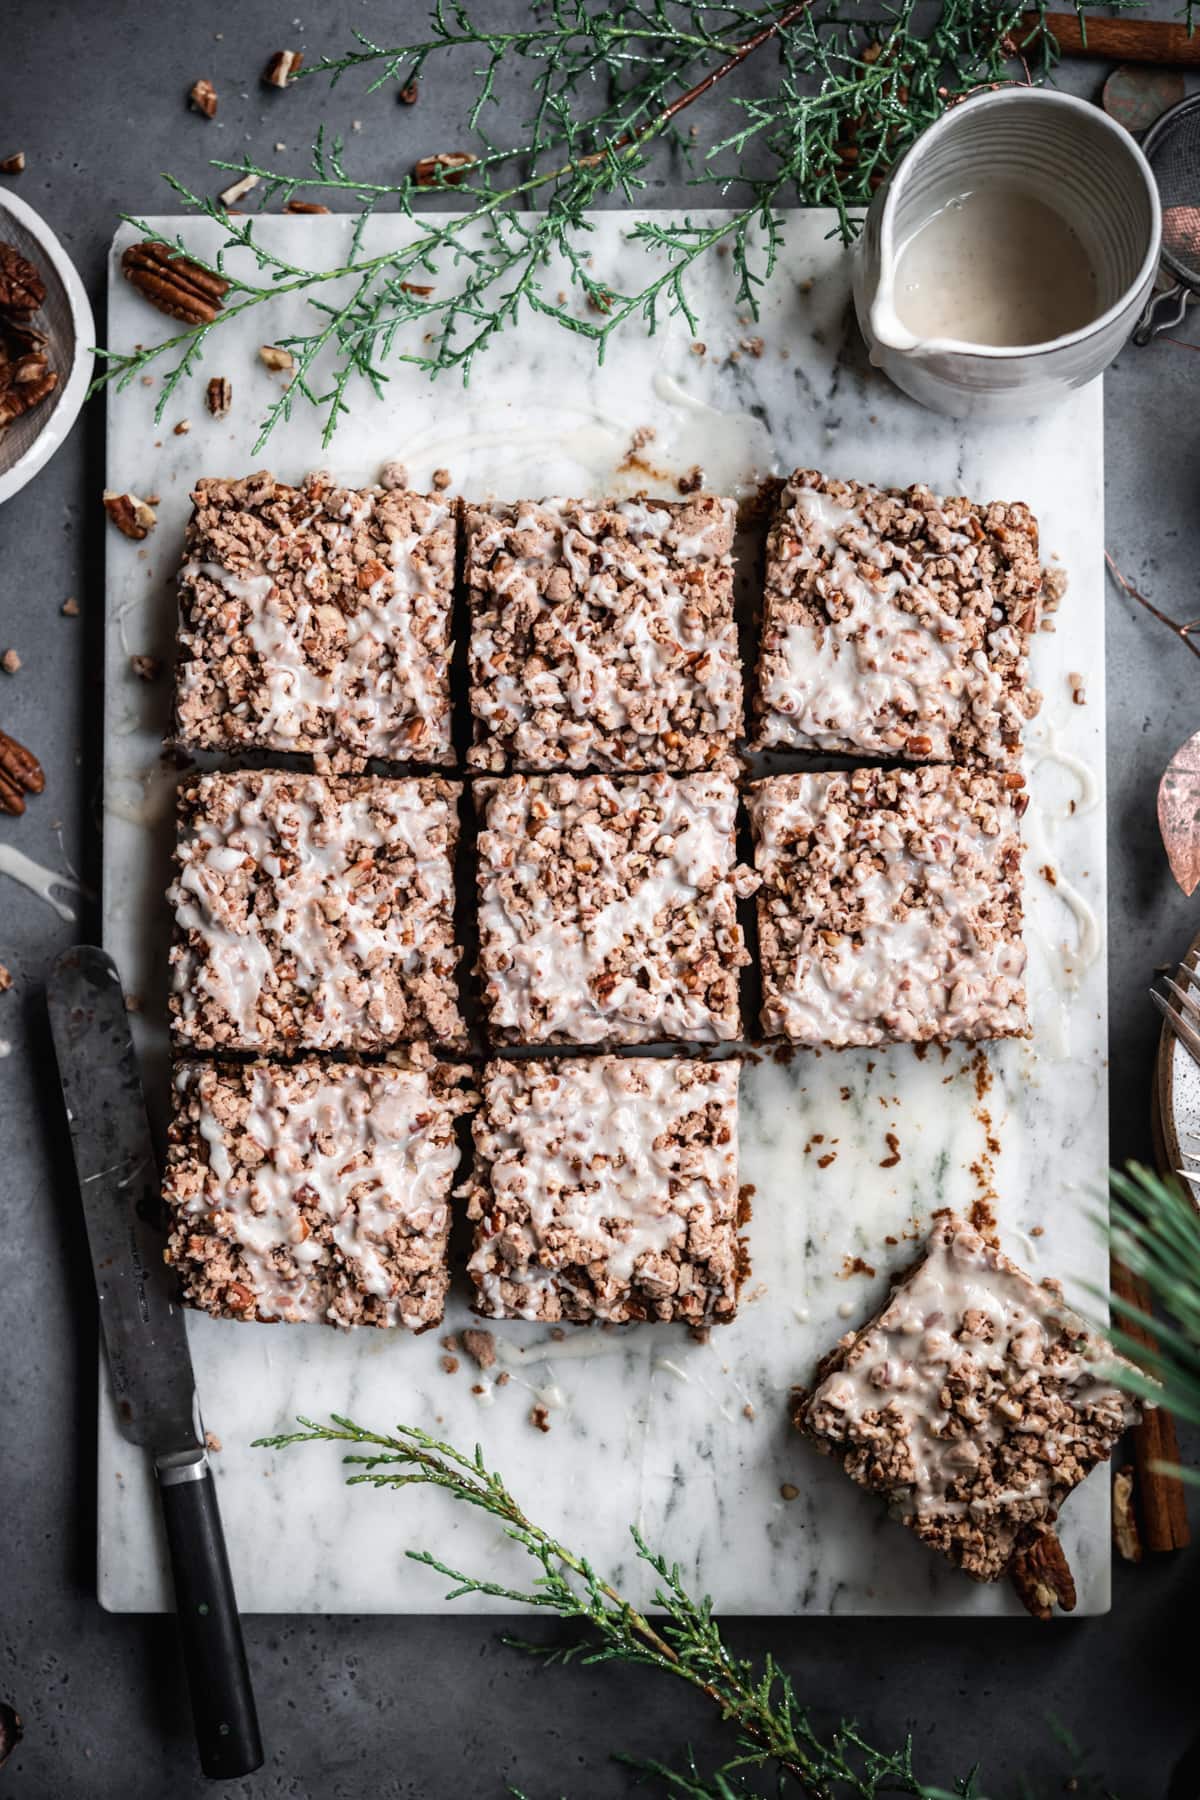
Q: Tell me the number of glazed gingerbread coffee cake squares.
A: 9